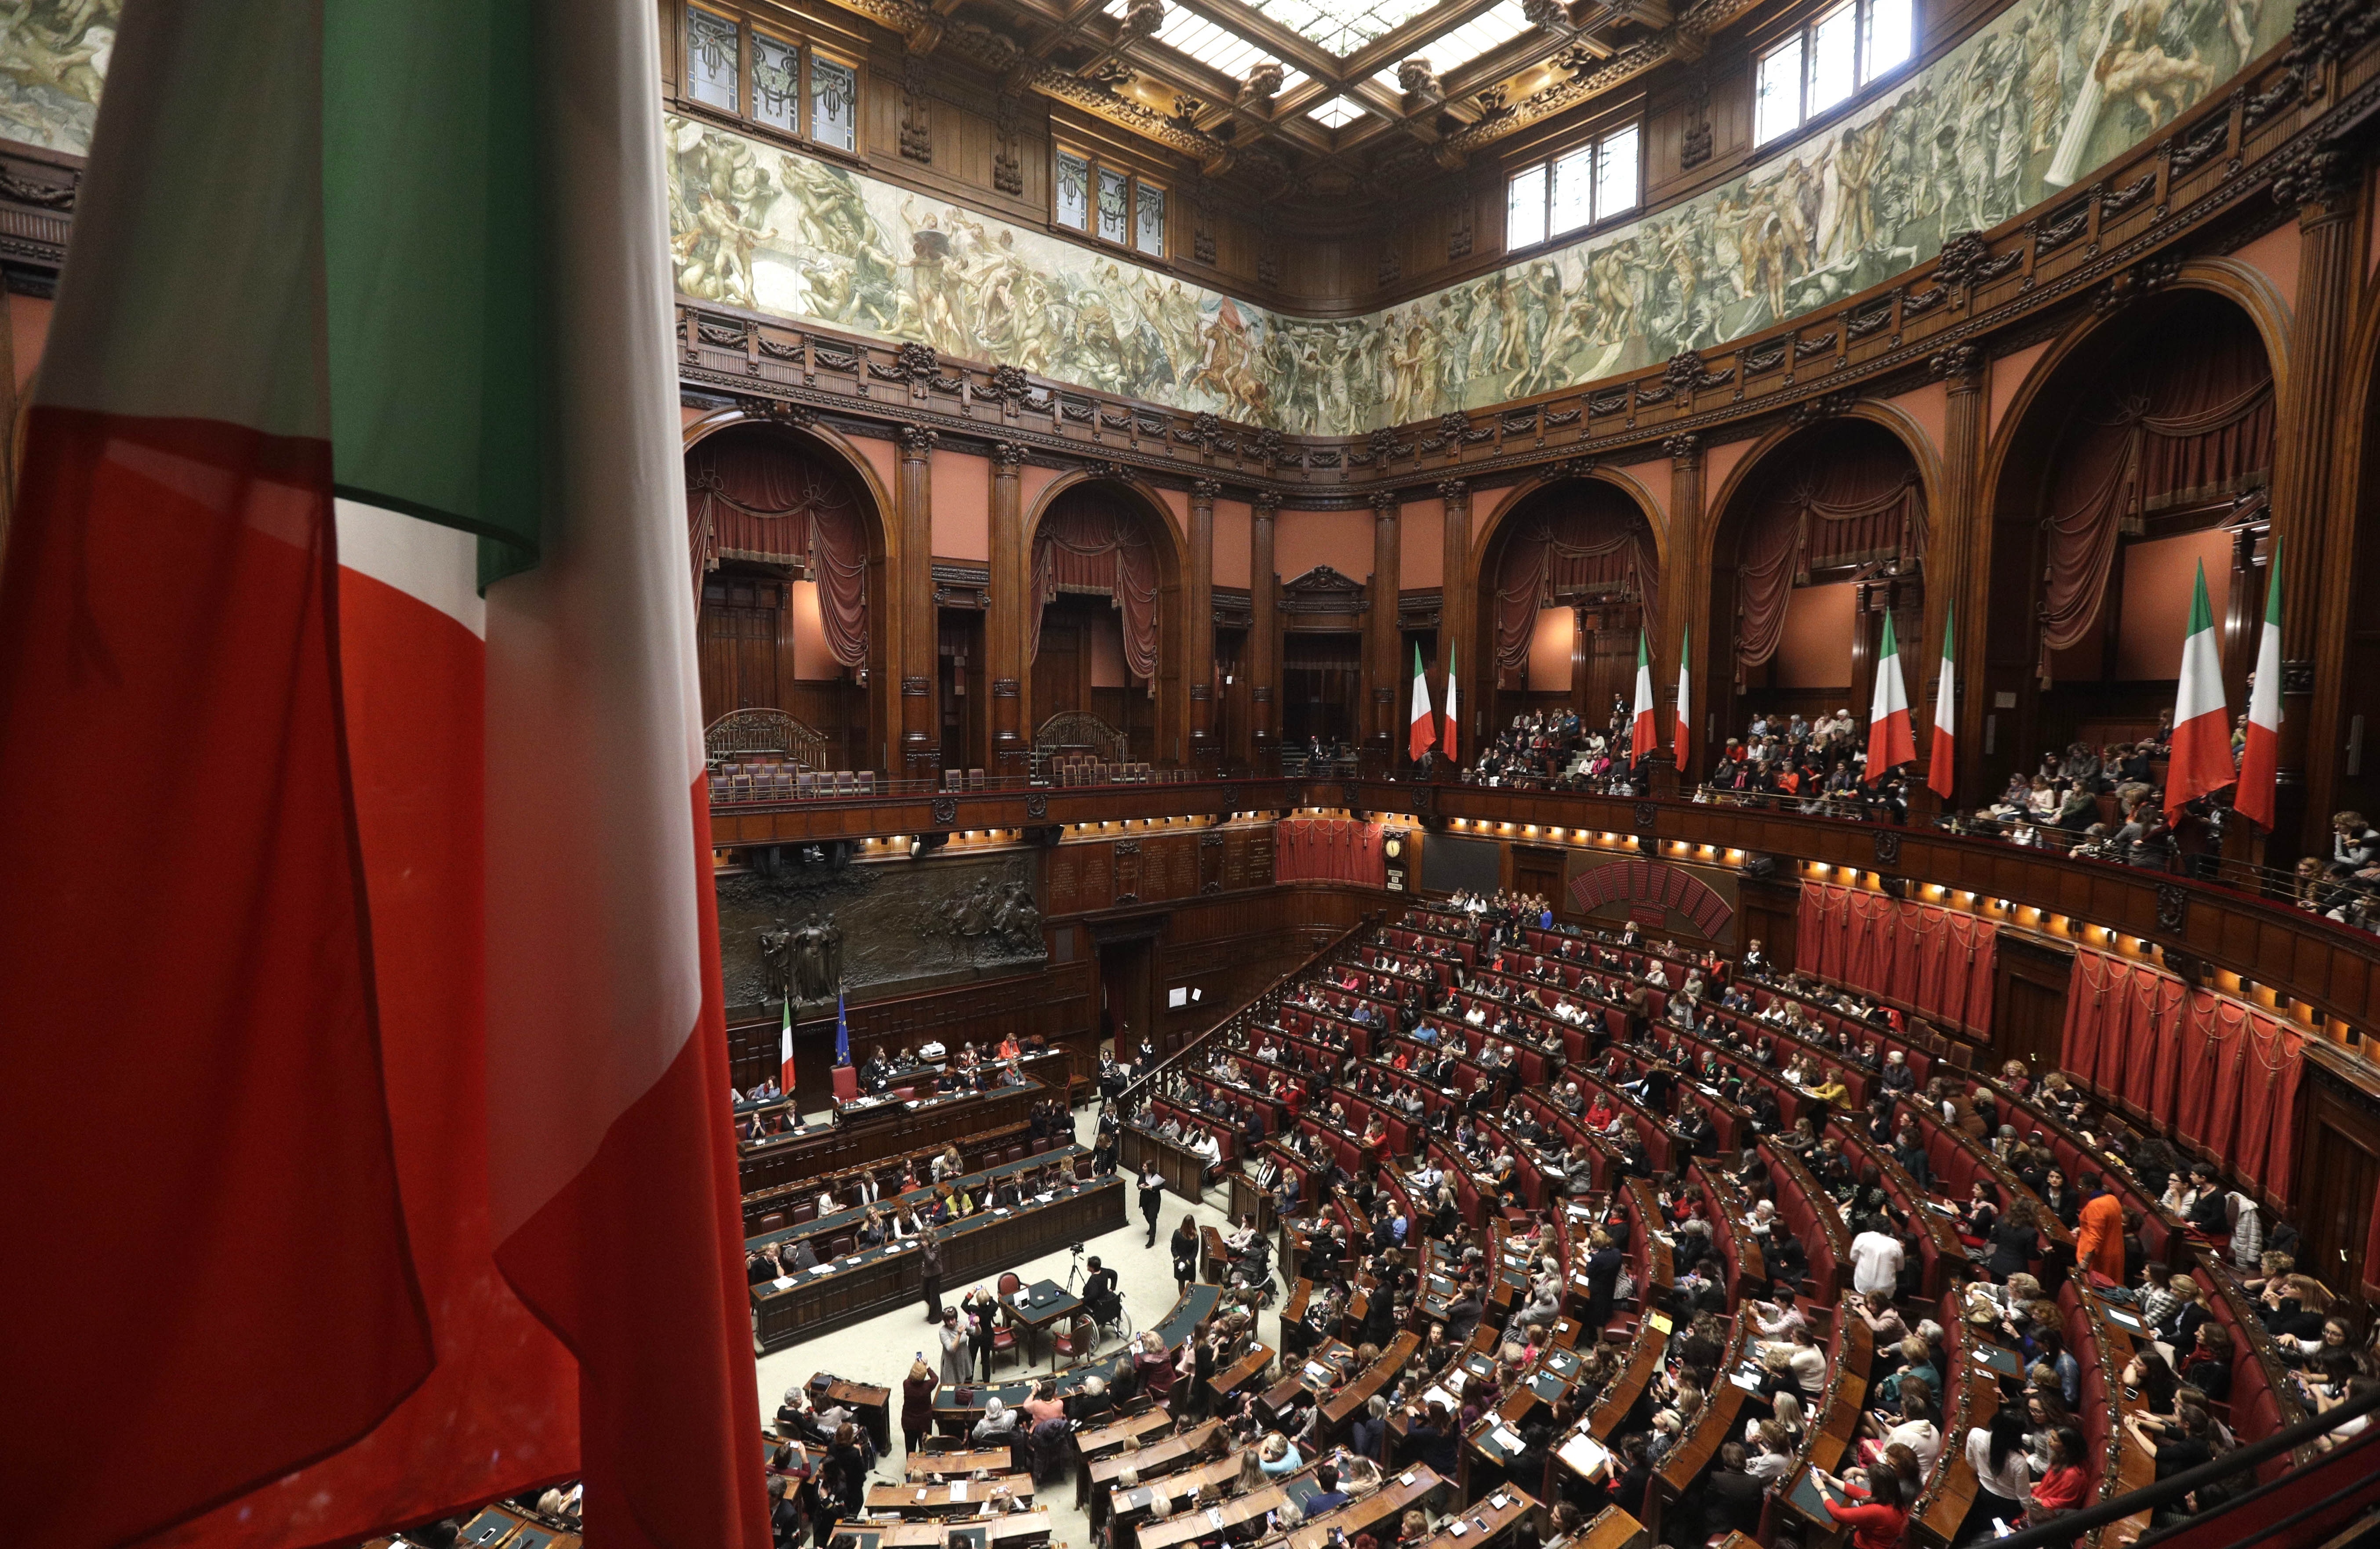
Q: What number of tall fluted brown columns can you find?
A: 9